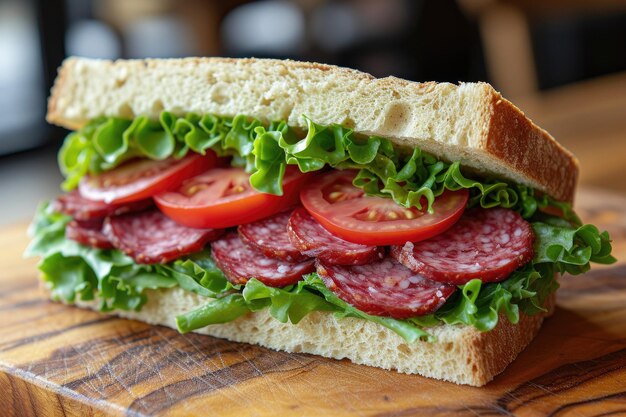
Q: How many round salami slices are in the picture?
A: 8